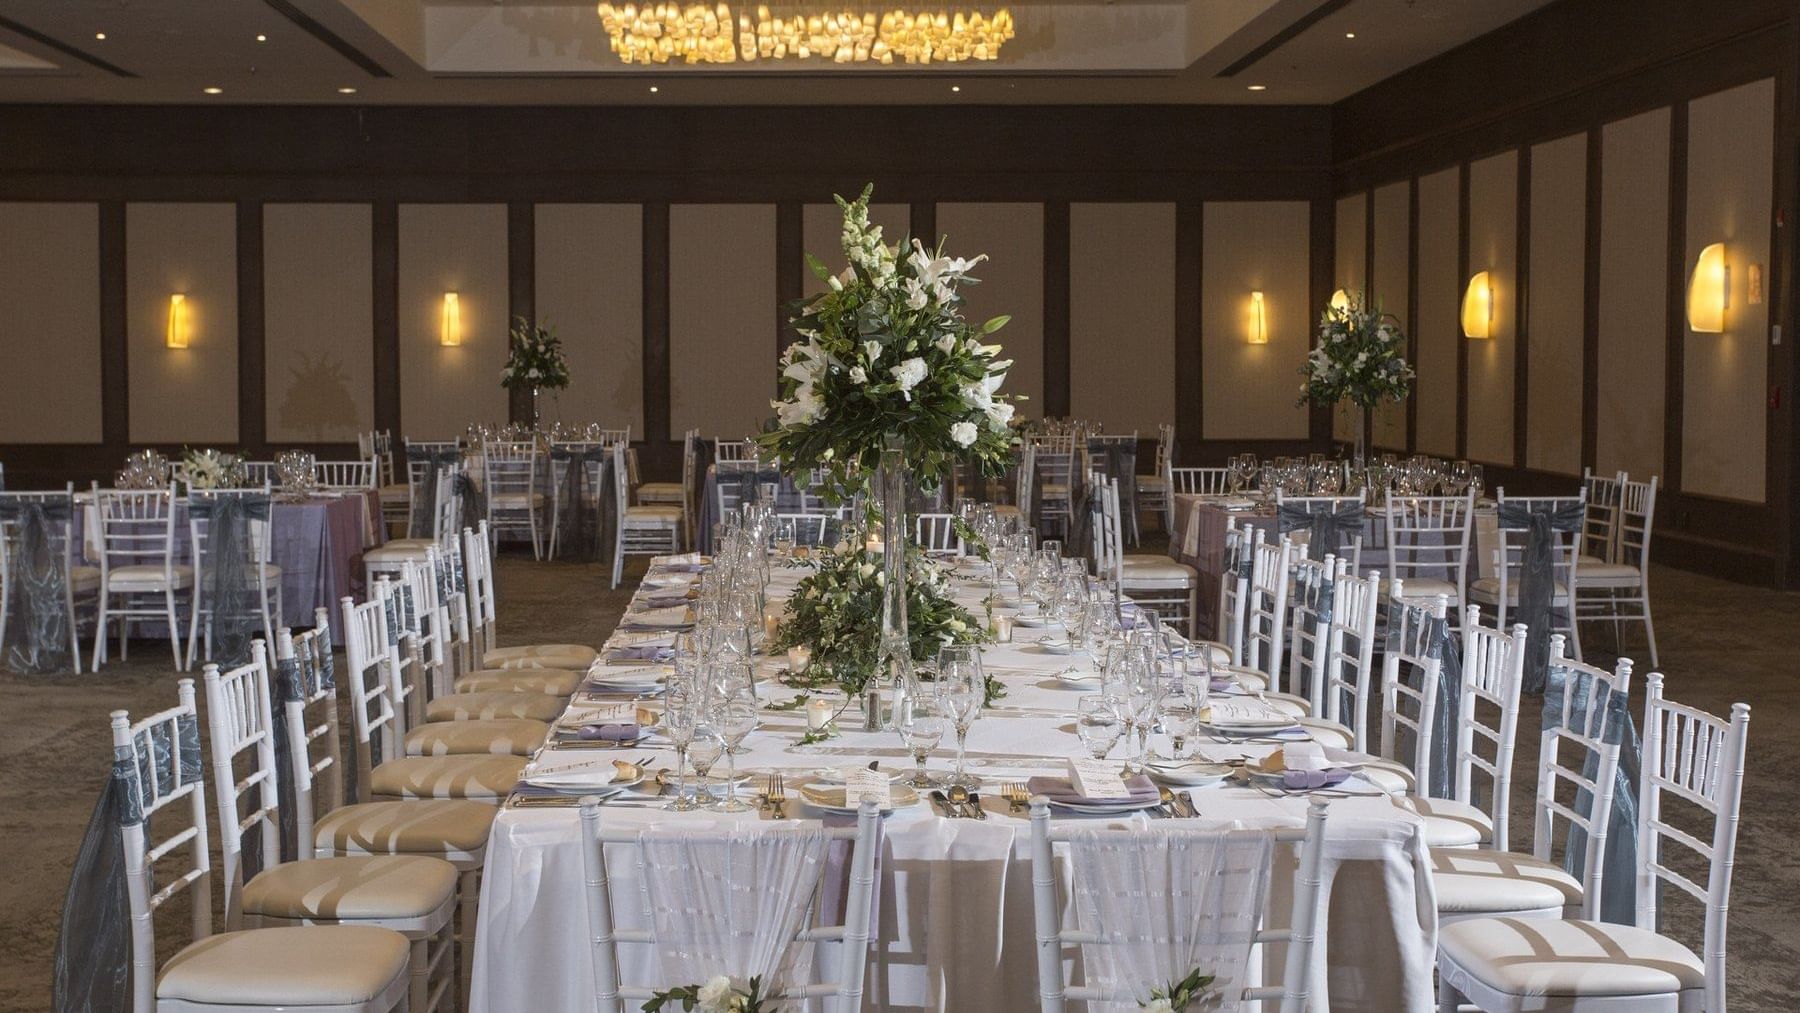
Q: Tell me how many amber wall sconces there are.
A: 6